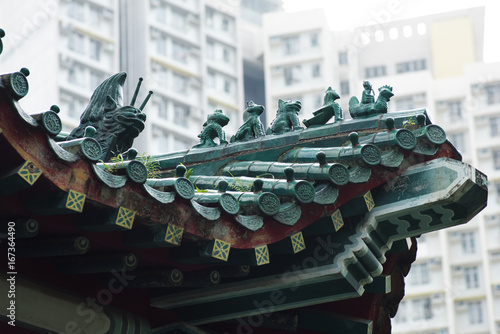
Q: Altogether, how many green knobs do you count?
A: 13